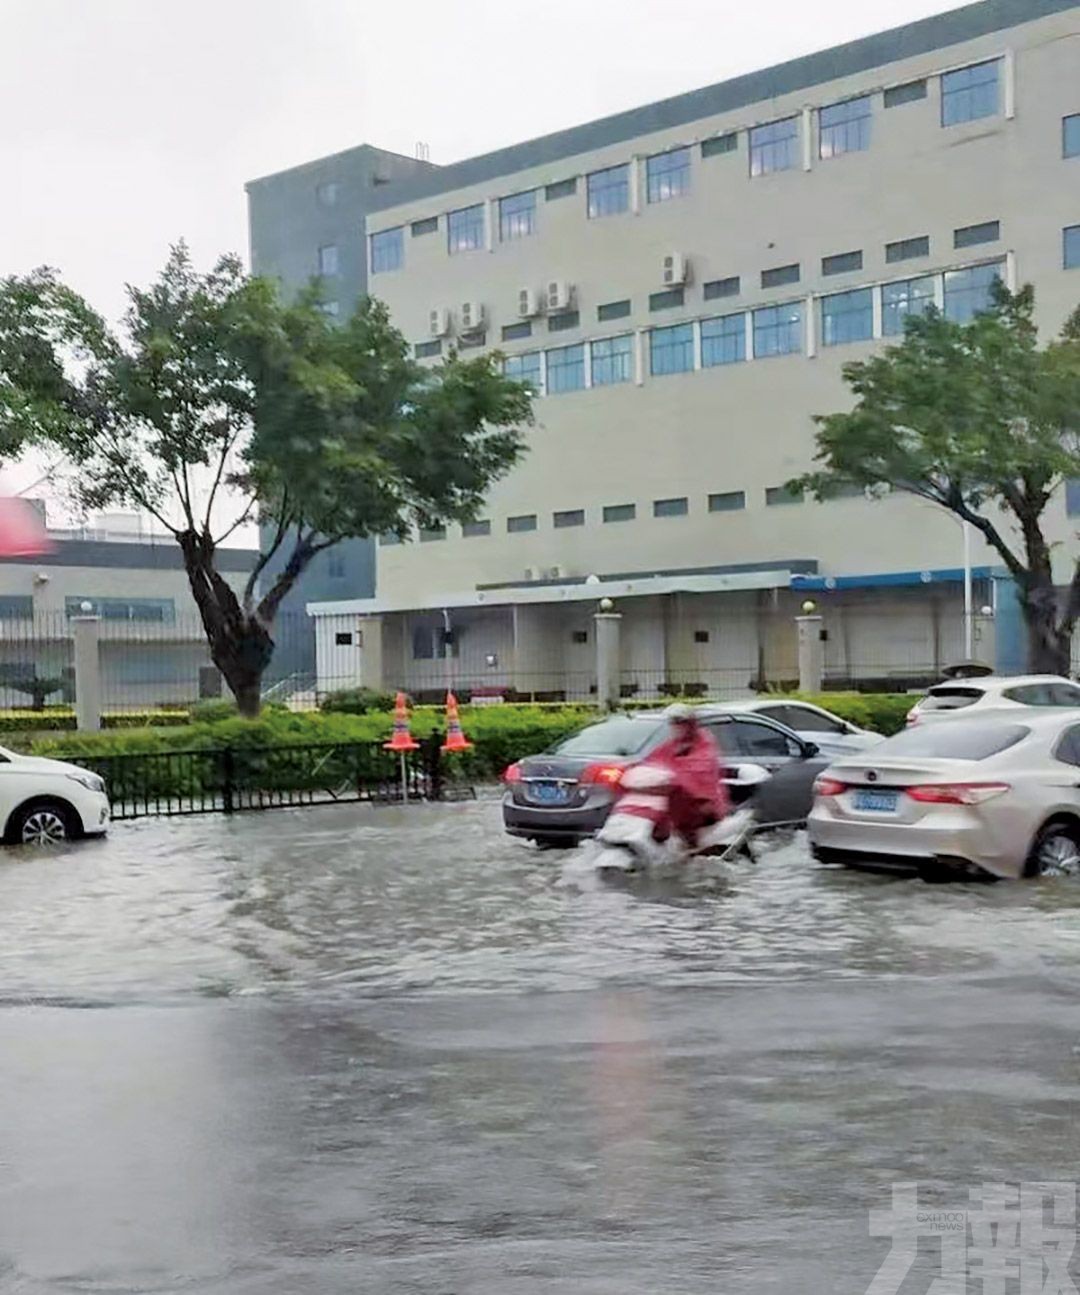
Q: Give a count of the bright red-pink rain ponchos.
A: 1